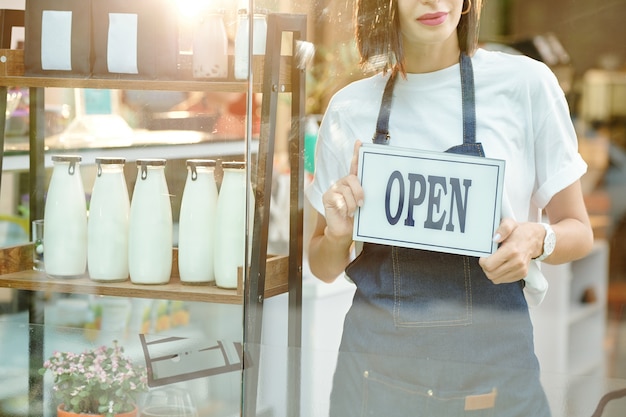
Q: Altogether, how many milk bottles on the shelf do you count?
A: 5